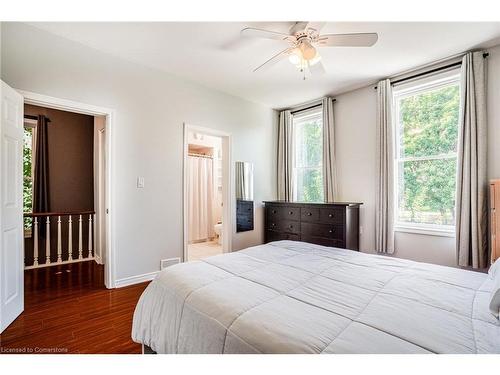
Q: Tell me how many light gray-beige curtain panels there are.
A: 4